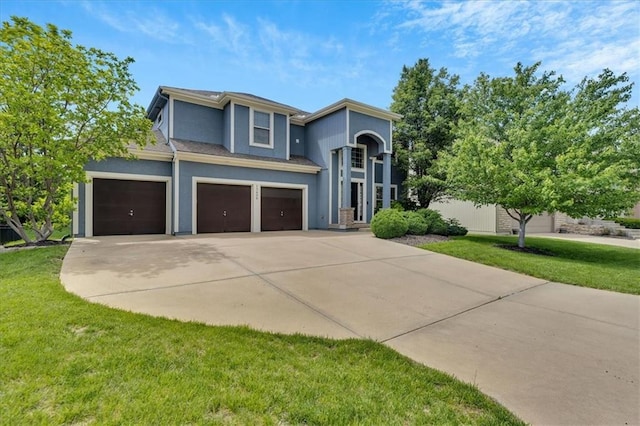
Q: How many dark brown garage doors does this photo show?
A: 3